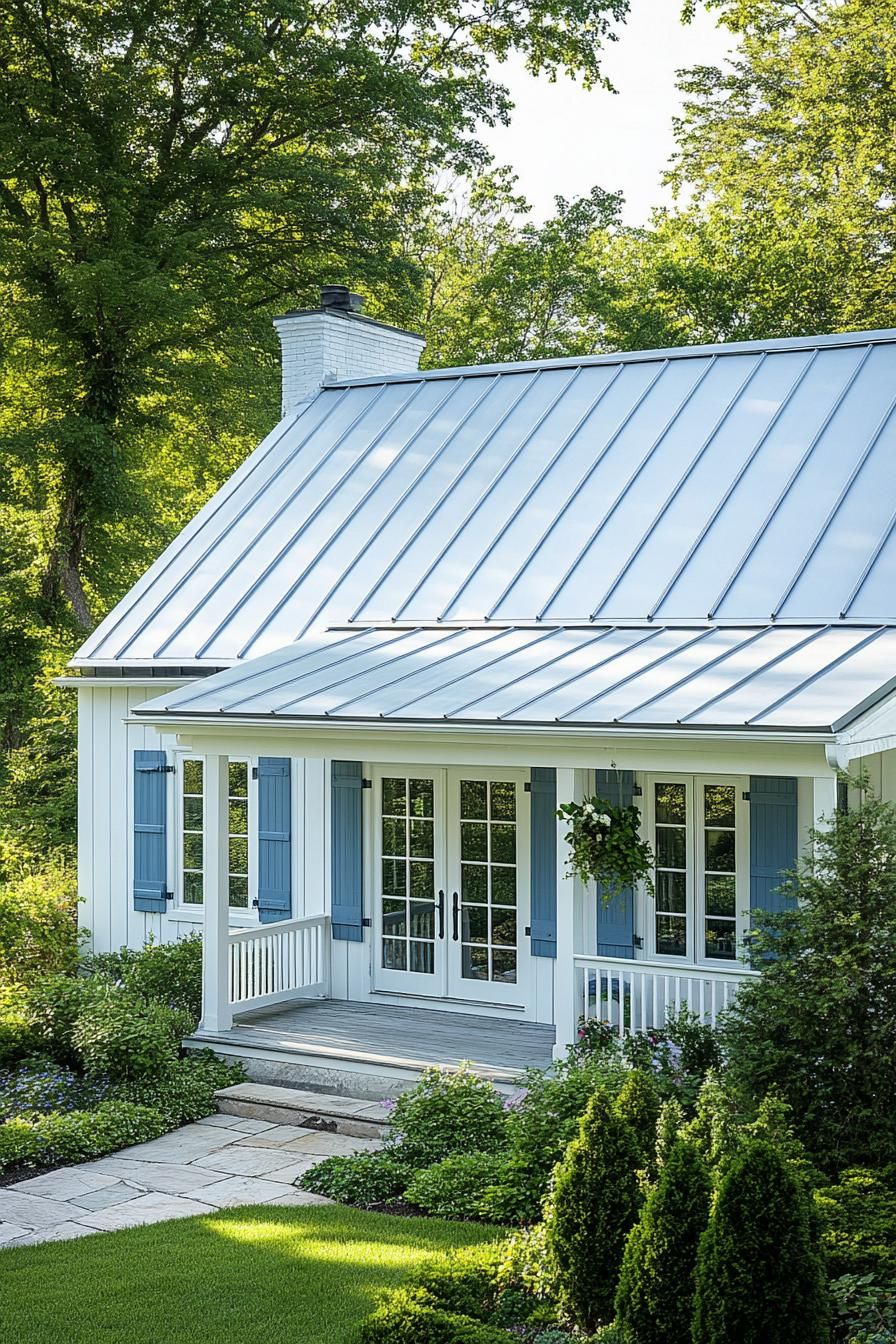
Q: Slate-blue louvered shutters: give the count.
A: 6